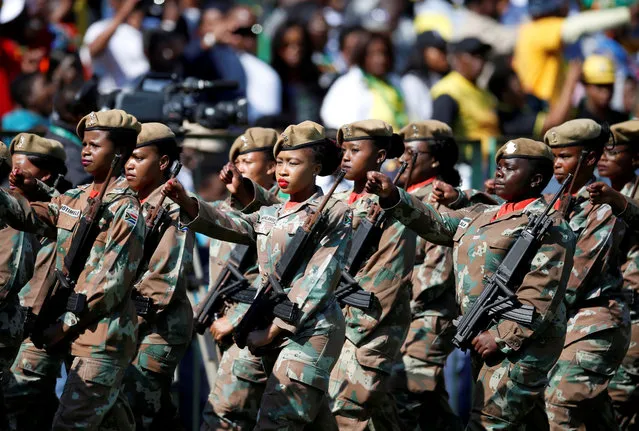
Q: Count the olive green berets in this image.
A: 11